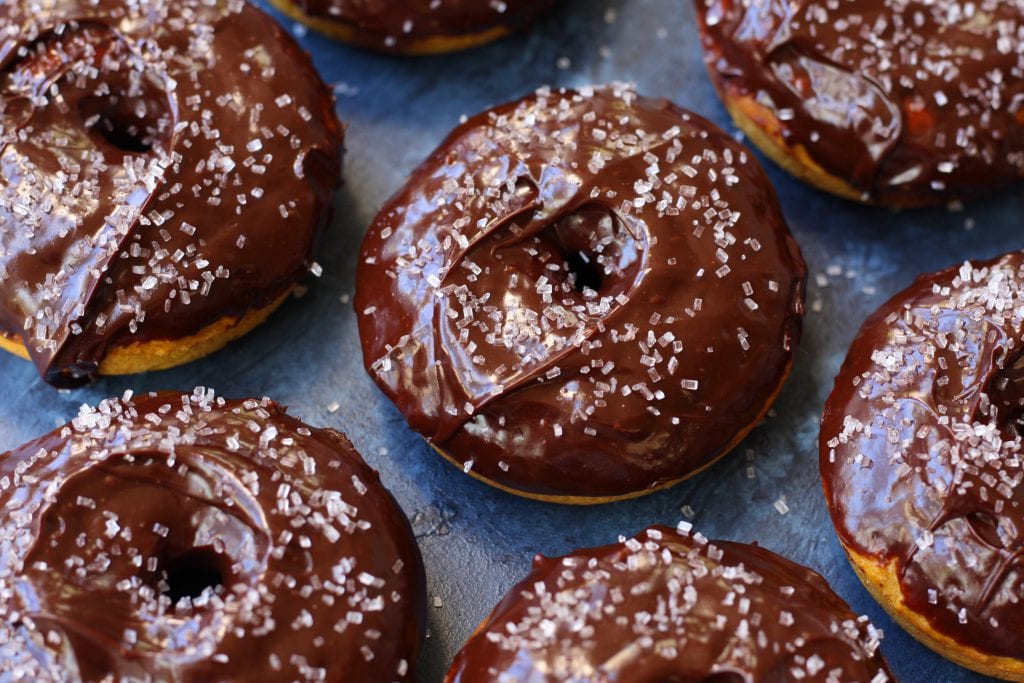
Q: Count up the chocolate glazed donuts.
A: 7